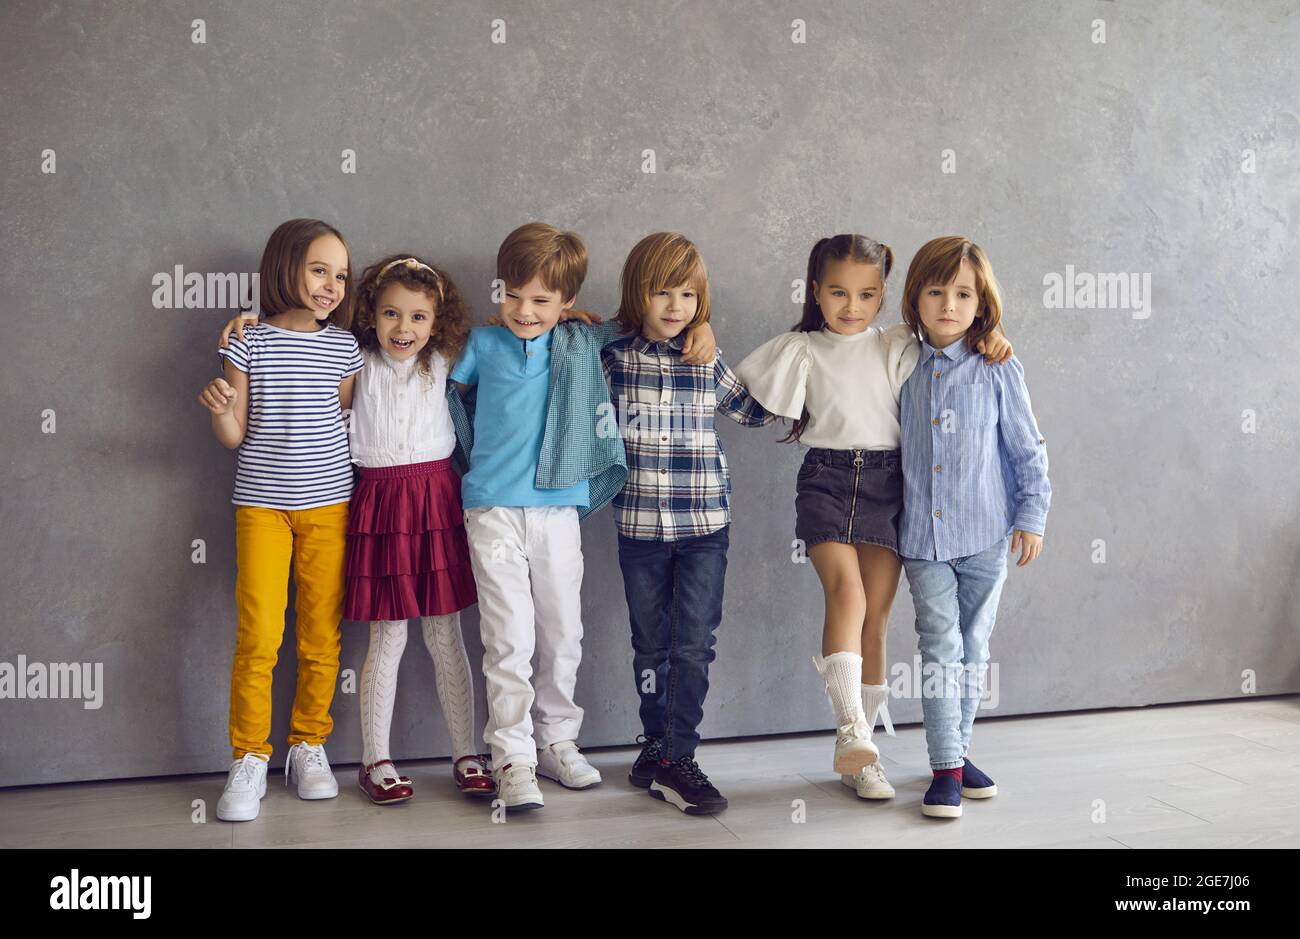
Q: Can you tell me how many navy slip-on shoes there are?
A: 2